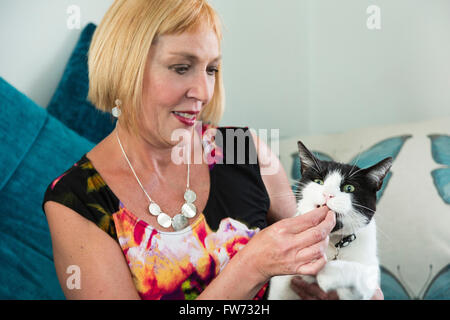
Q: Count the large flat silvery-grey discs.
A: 5